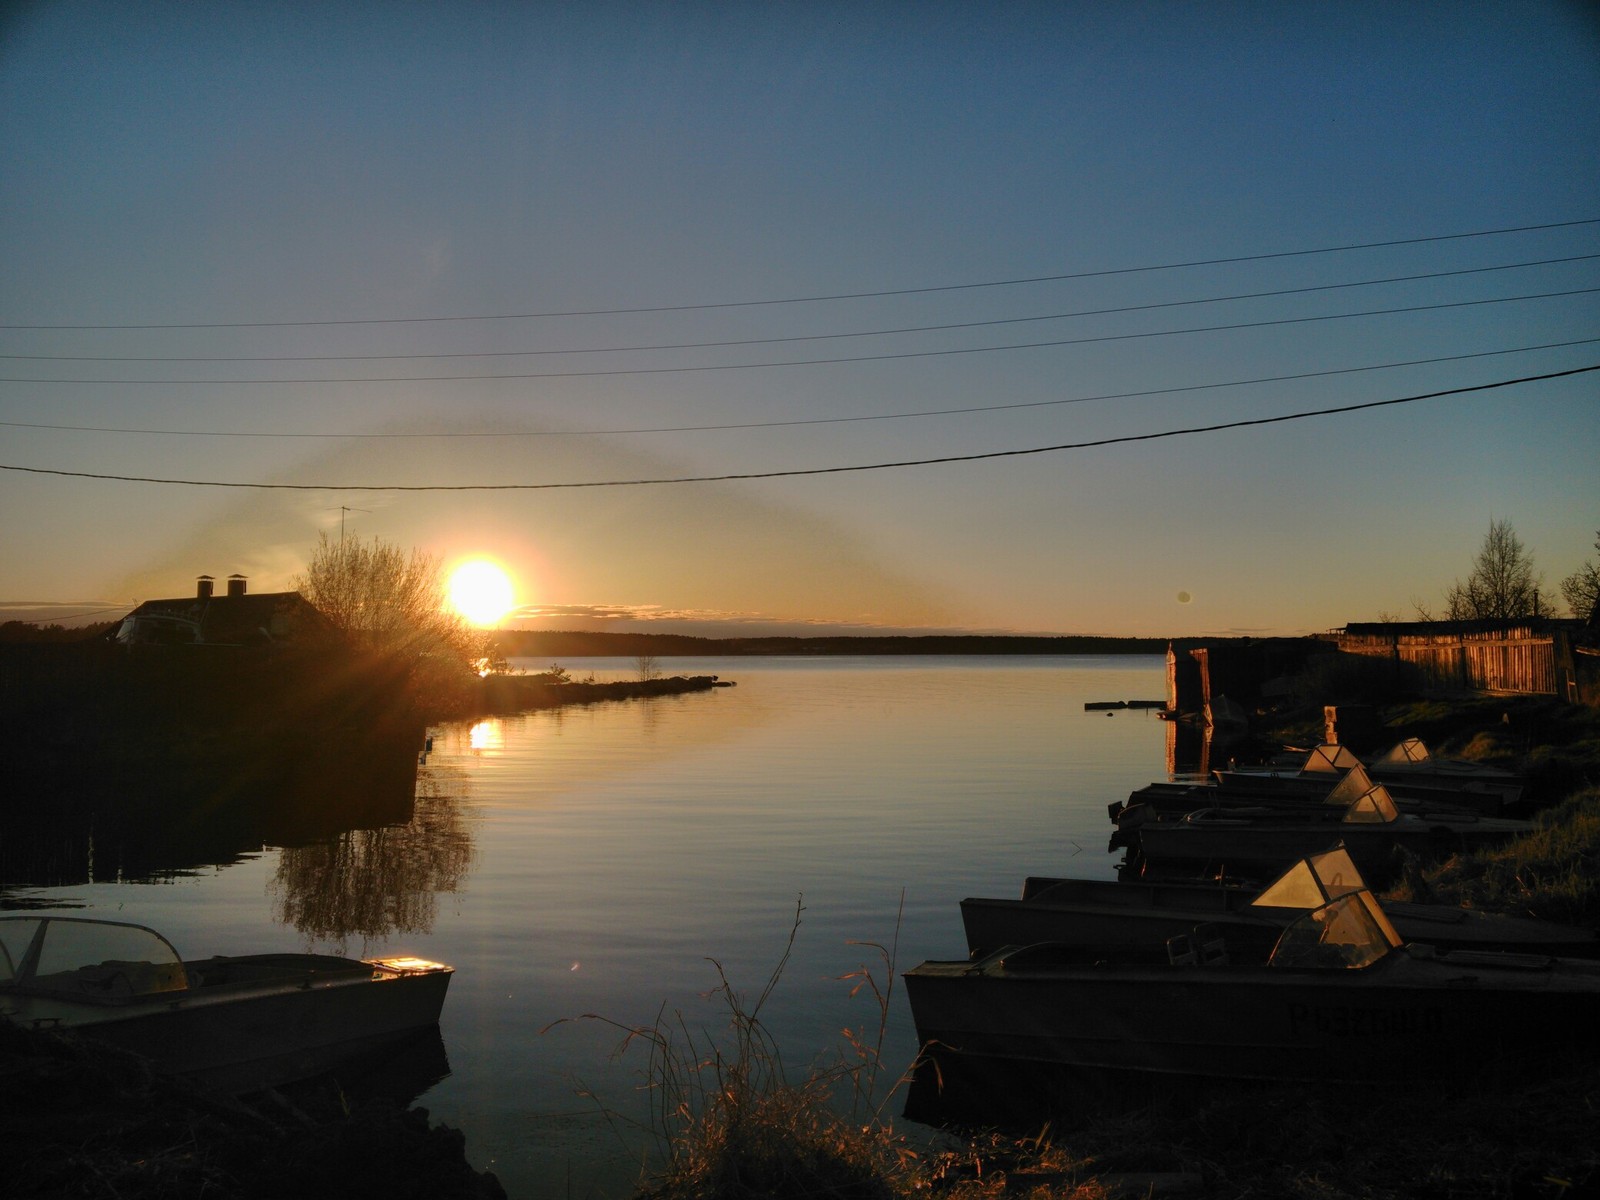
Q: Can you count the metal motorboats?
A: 7